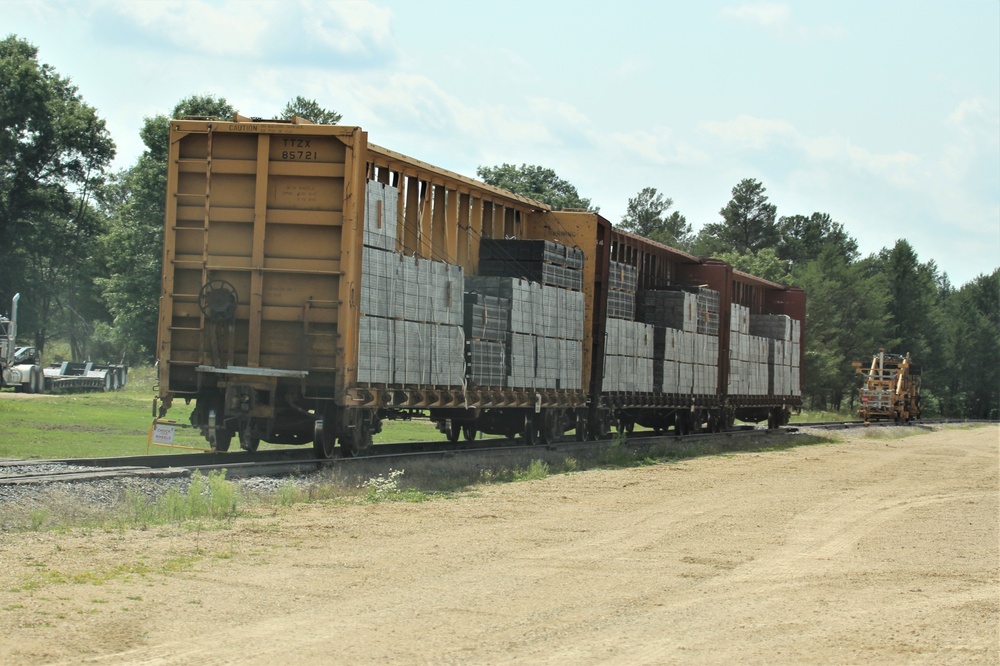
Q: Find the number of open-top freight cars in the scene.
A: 3